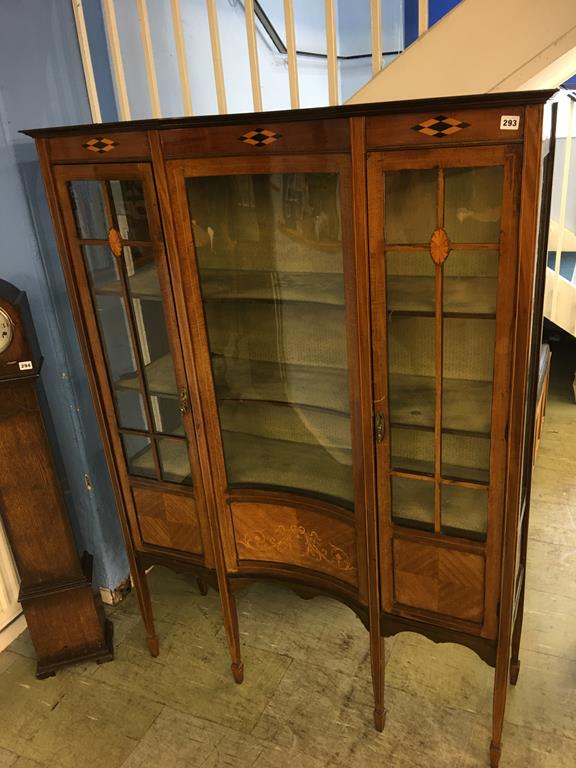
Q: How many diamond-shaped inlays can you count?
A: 3